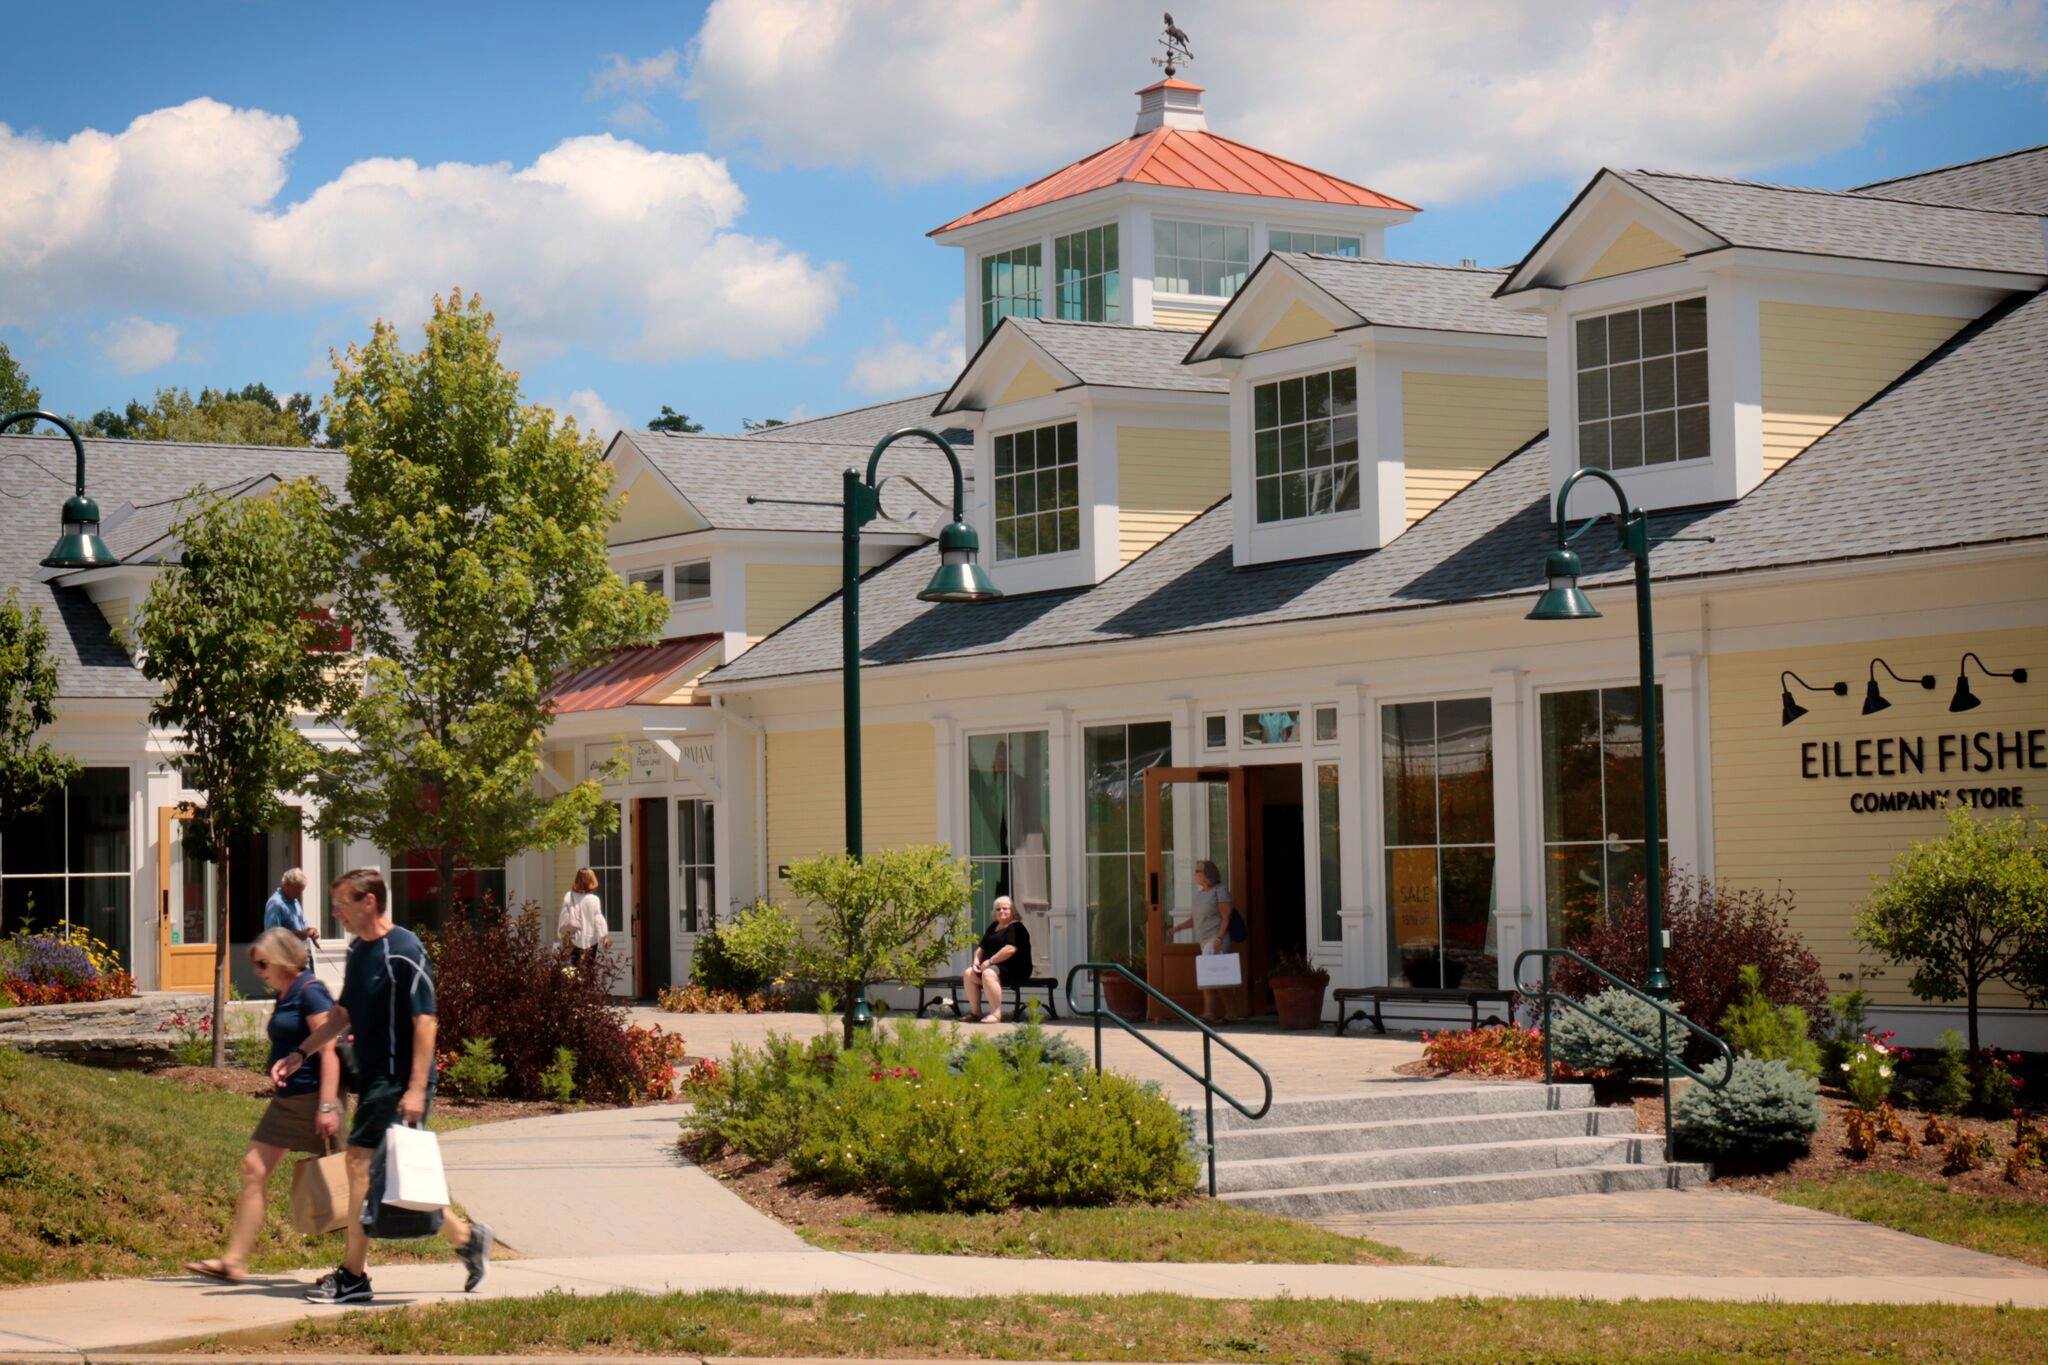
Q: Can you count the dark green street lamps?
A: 3